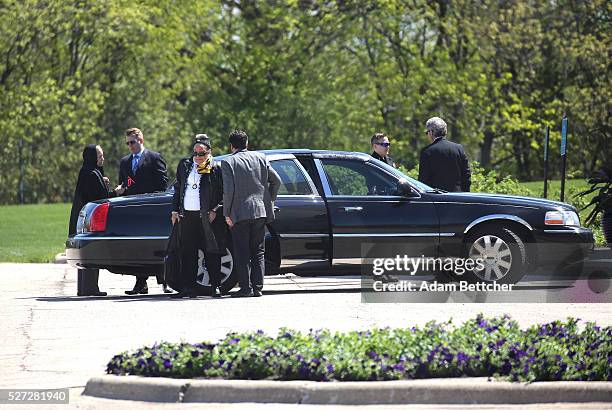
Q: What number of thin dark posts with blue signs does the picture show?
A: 2